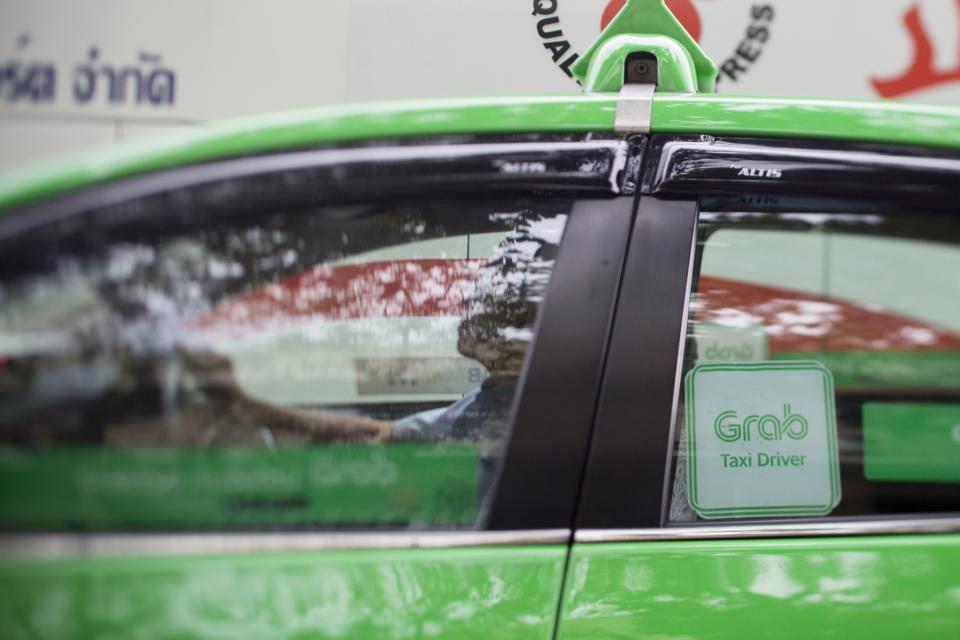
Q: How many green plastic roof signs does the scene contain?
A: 1